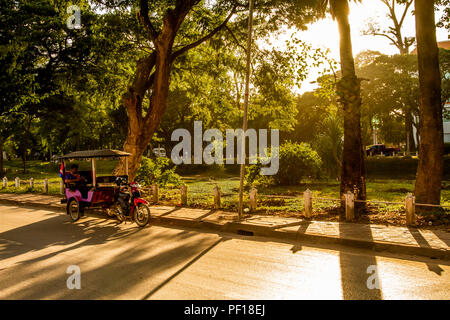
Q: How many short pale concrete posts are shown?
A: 12